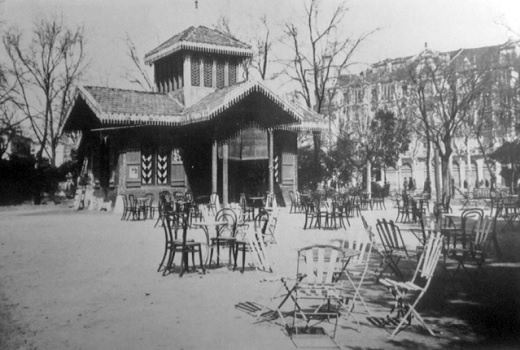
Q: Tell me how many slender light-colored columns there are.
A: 3